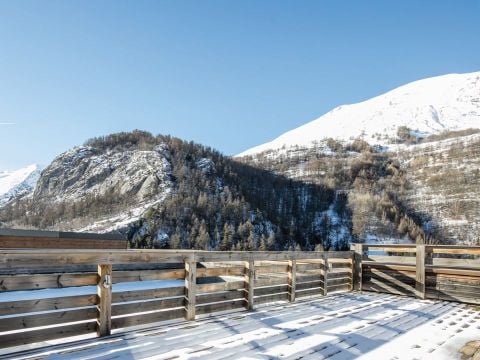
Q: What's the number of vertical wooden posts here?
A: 7